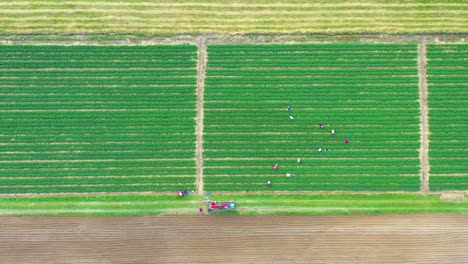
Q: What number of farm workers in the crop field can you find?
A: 10